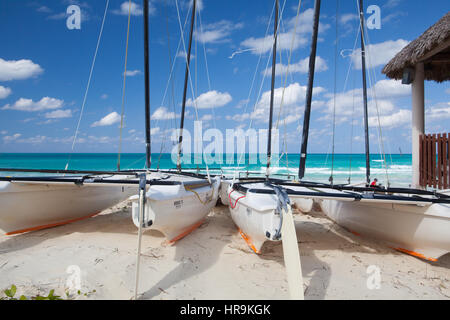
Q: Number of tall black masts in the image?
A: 5